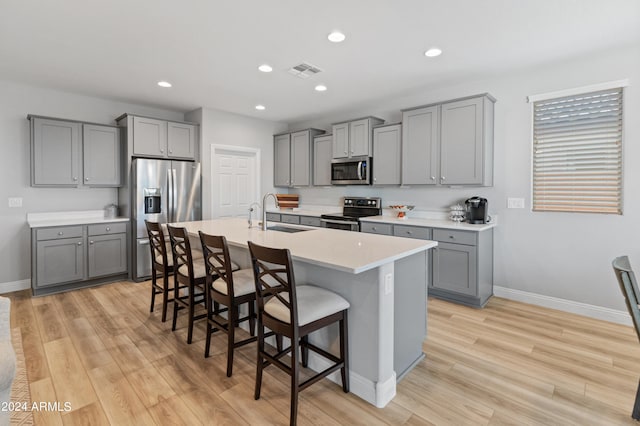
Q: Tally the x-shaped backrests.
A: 4